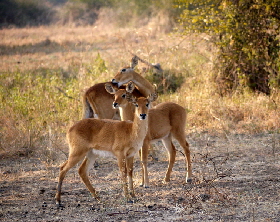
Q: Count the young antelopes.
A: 2